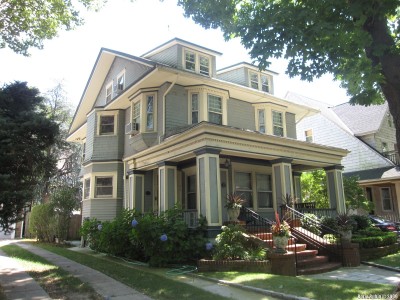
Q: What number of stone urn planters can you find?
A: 3